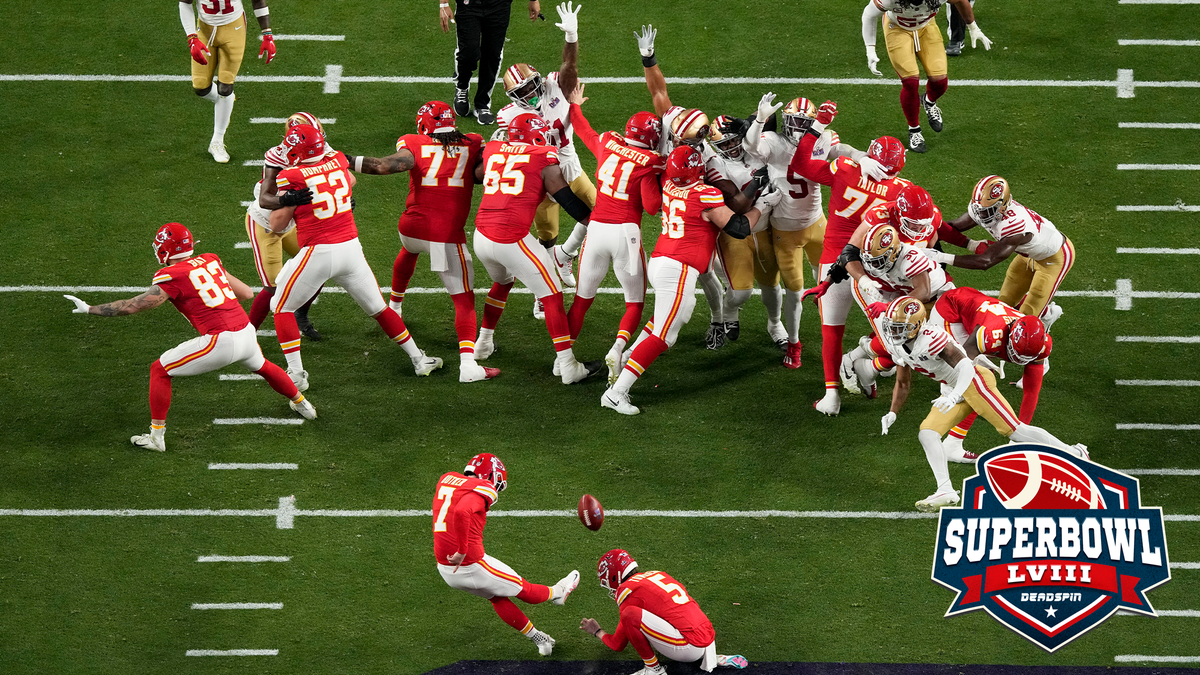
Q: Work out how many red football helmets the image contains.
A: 11